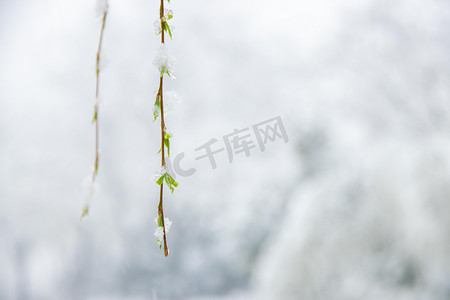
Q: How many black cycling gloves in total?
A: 0